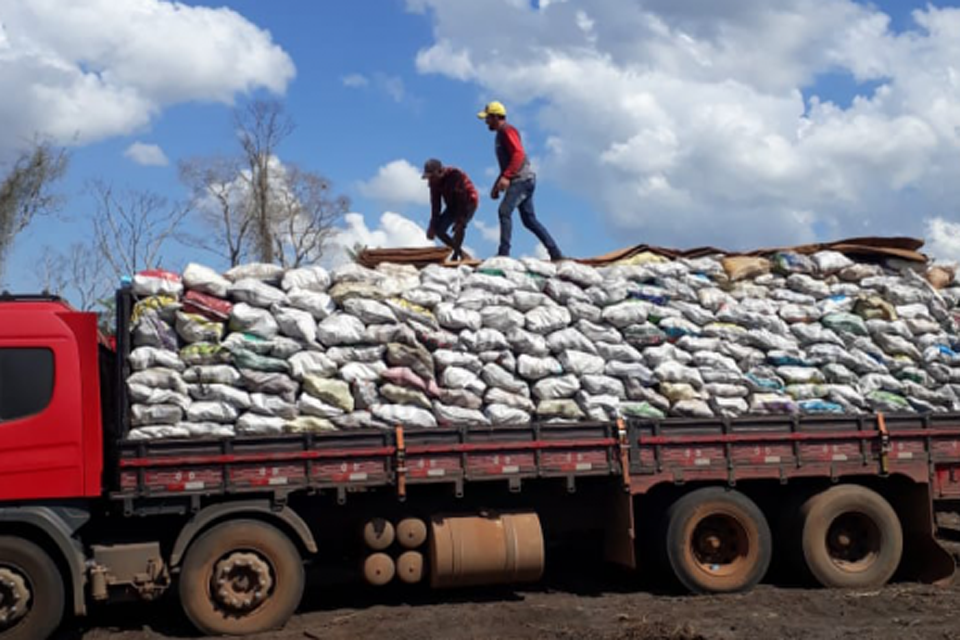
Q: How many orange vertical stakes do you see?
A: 3